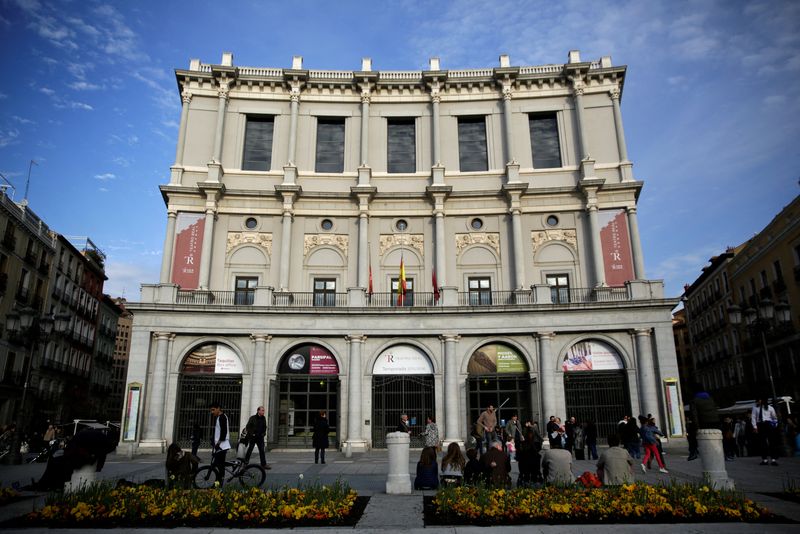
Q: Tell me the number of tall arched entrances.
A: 5